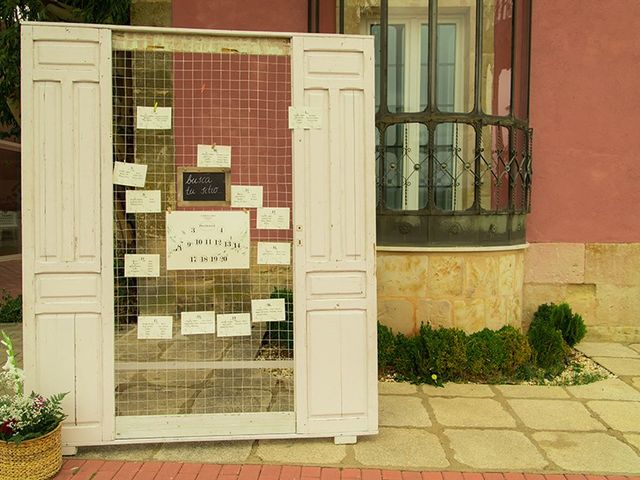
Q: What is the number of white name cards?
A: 13